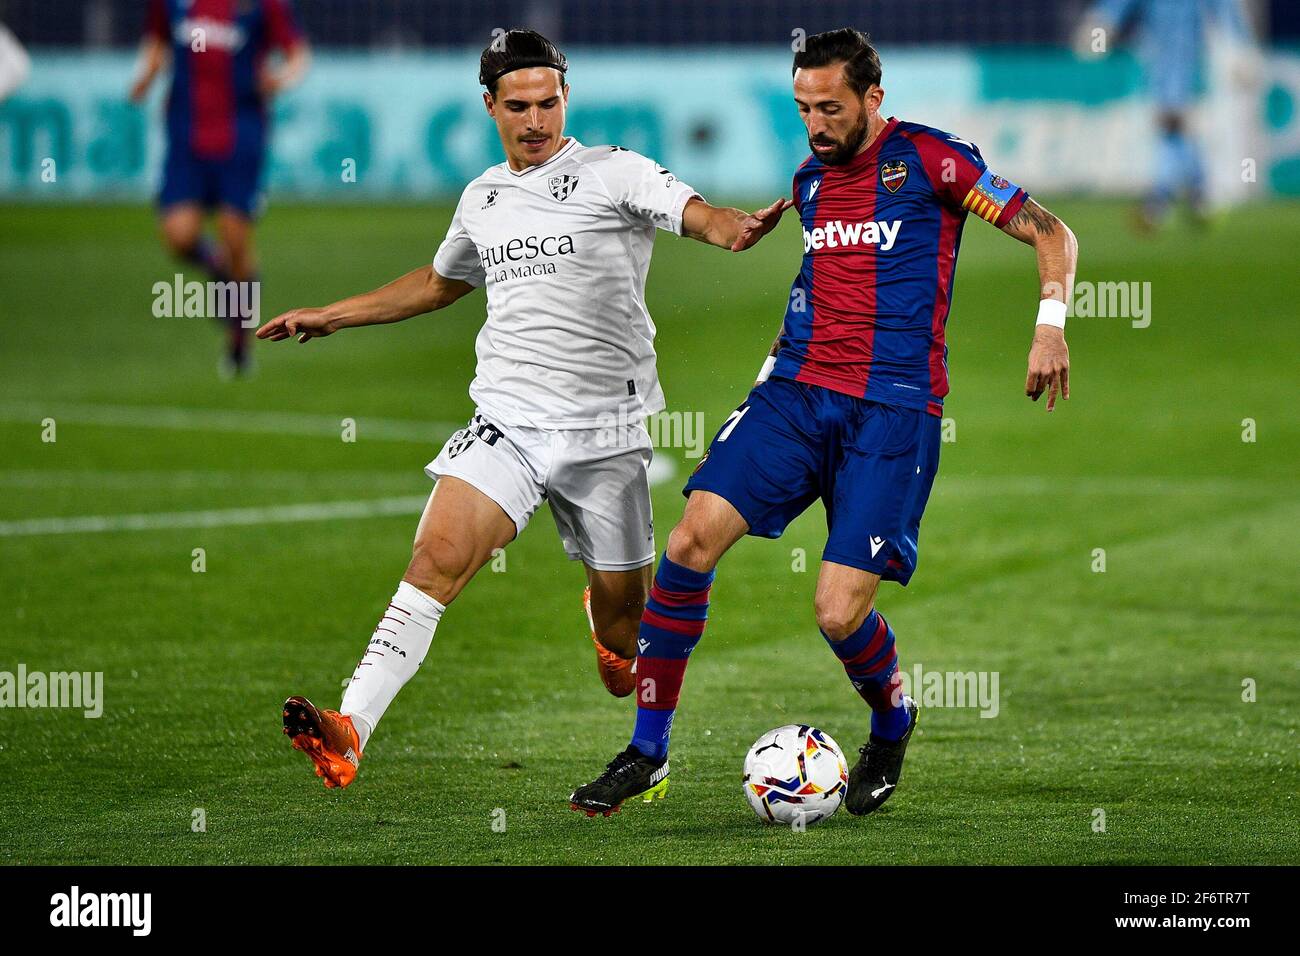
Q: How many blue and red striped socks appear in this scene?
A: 2